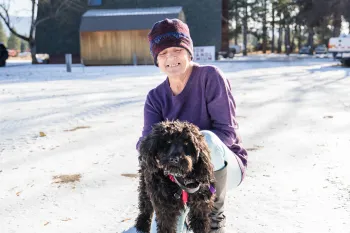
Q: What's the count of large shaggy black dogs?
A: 1